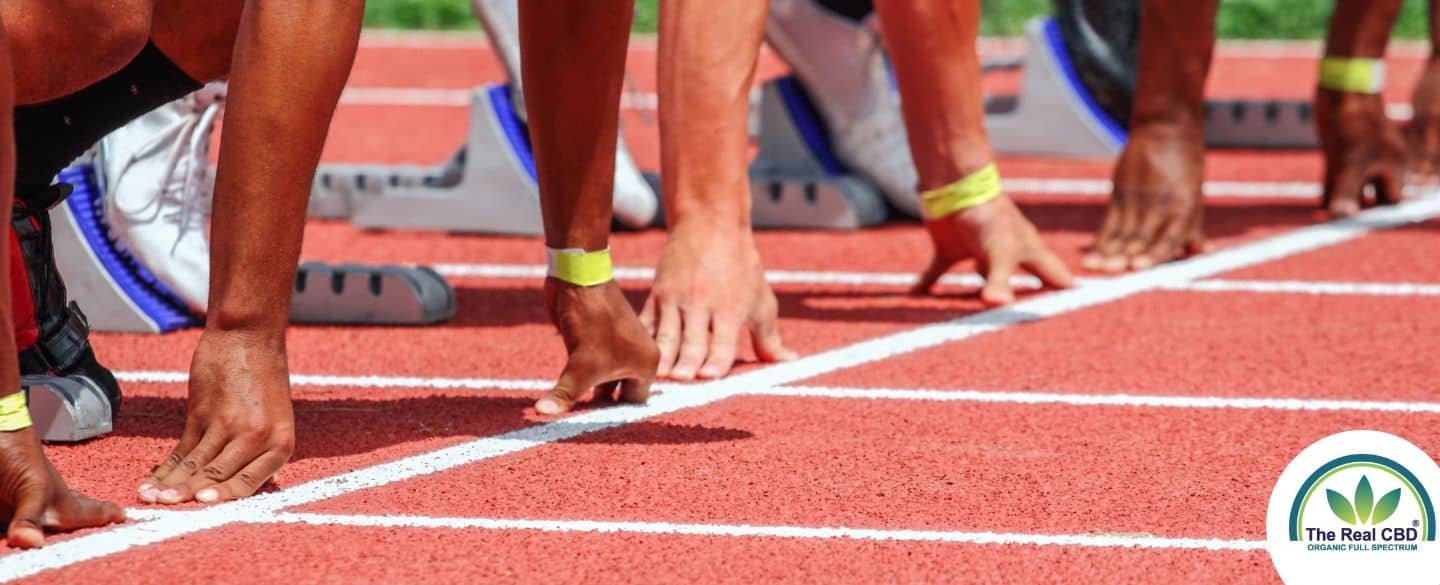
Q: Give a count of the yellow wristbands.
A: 4